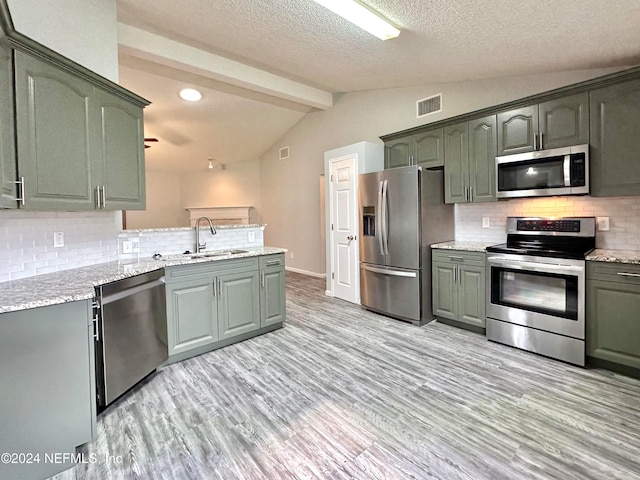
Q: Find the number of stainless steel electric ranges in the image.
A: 1